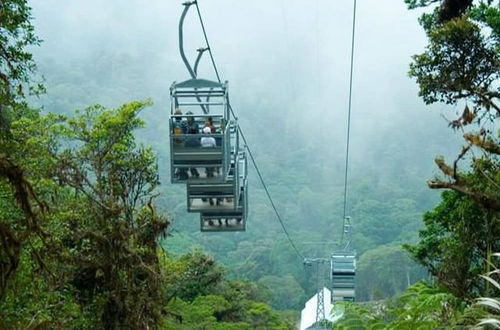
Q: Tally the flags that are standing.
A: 0